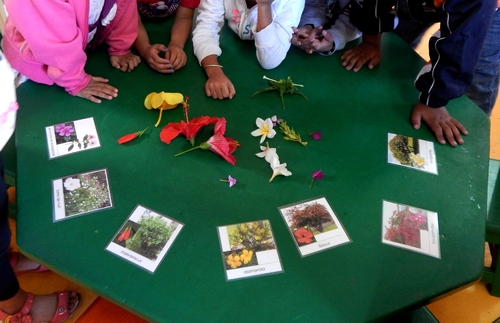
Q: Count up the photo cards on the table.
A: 7